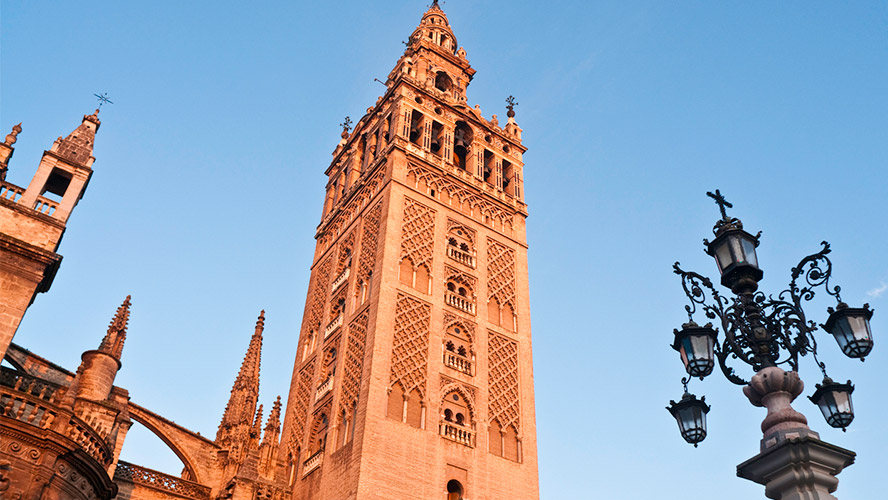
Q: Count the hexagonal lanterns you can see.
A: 5